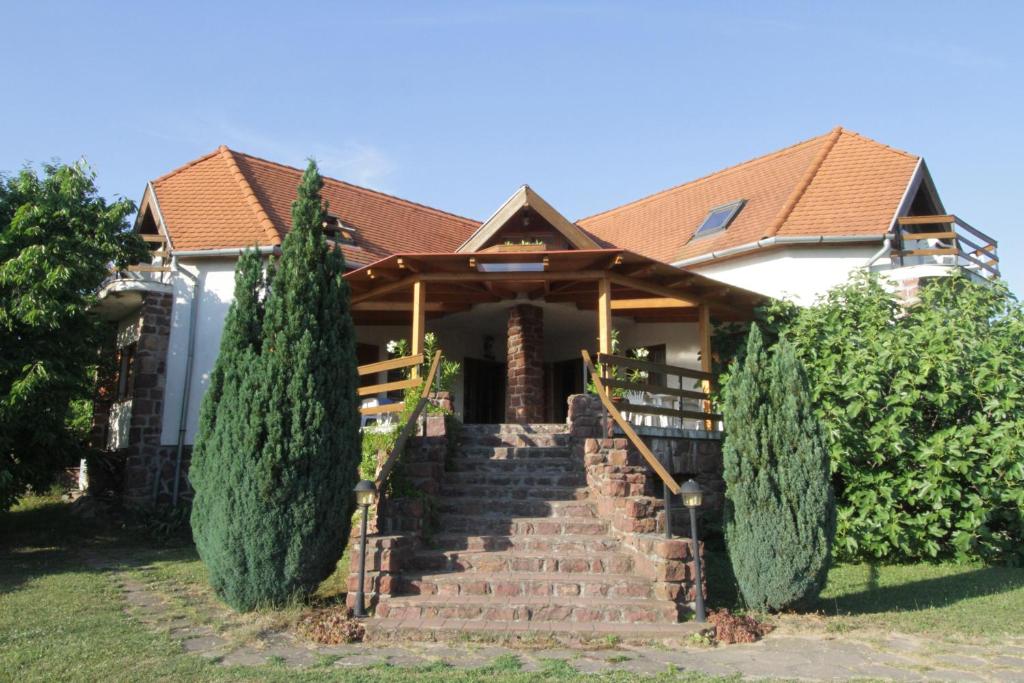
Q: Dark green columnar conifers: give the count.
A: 2